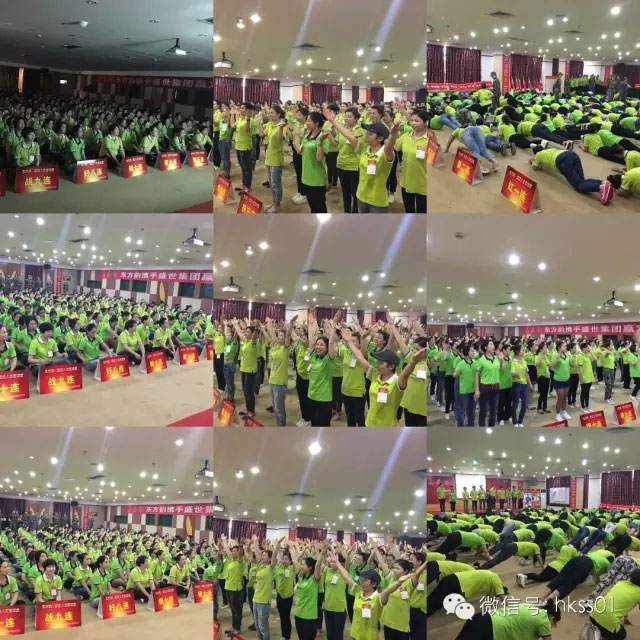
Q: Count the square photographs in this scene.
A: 9